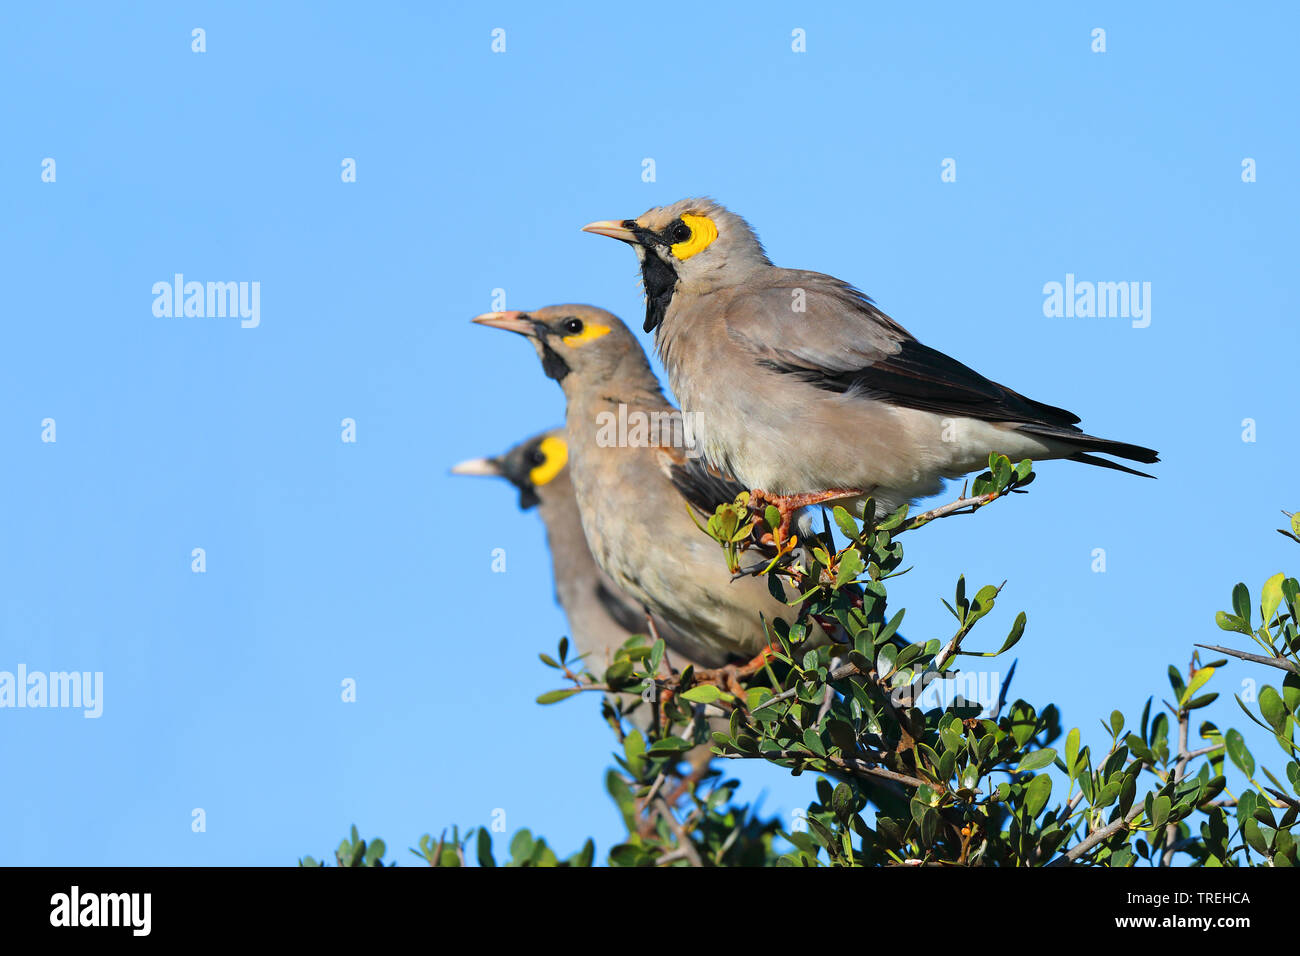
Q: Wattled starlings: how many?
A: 3